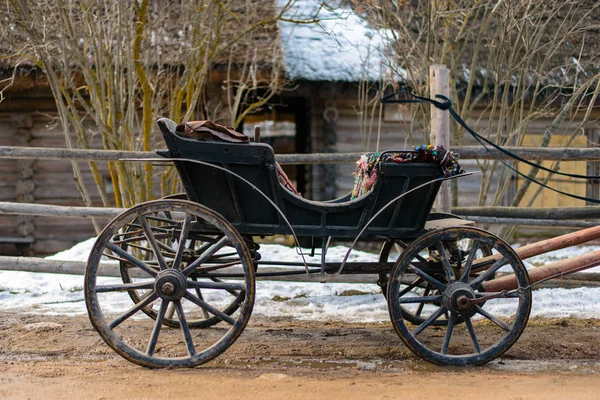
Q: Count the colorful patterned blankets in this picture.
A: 1